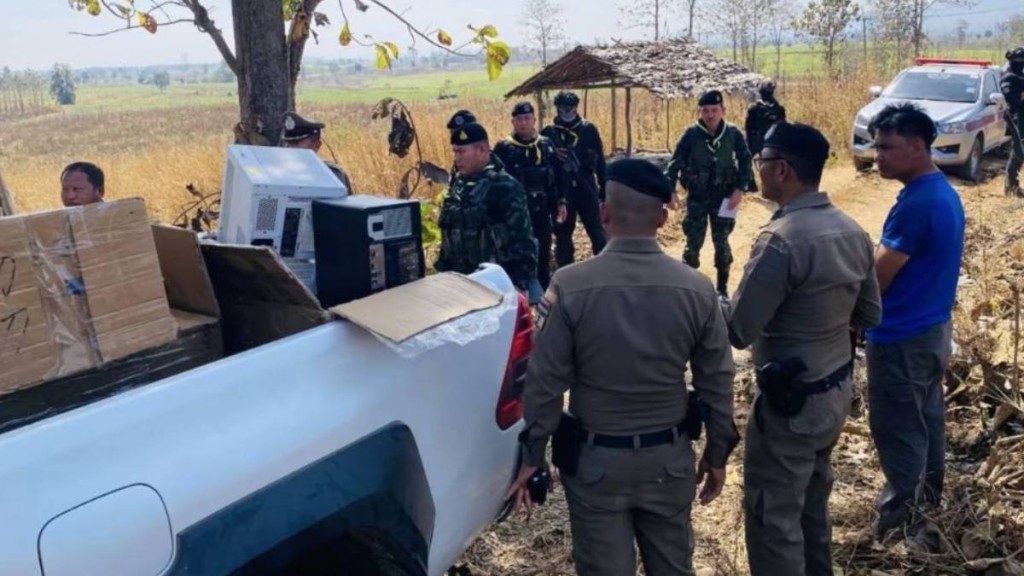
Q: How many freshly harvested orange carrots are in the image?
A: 0